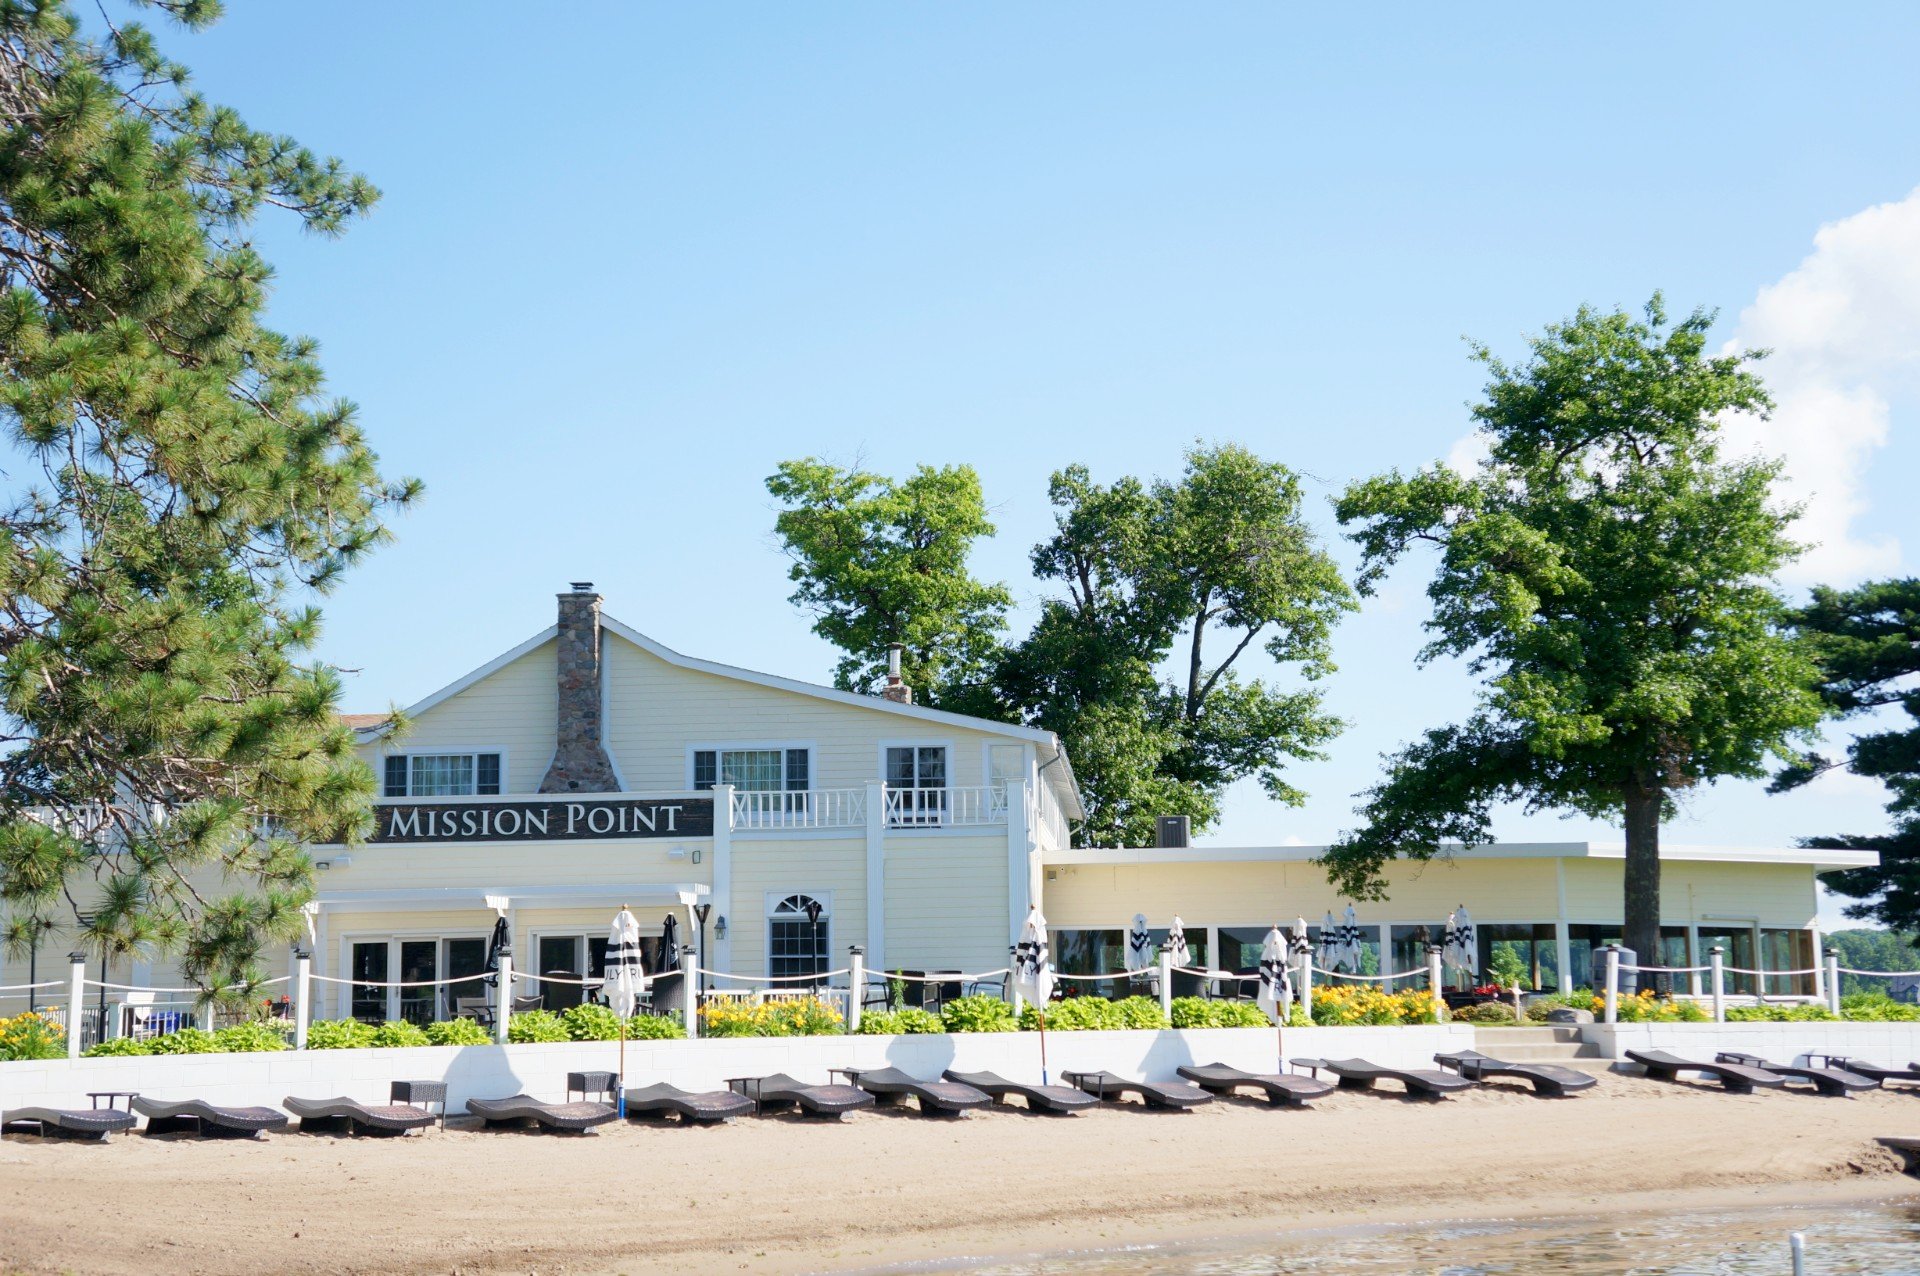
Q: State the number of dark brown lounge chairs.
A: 15